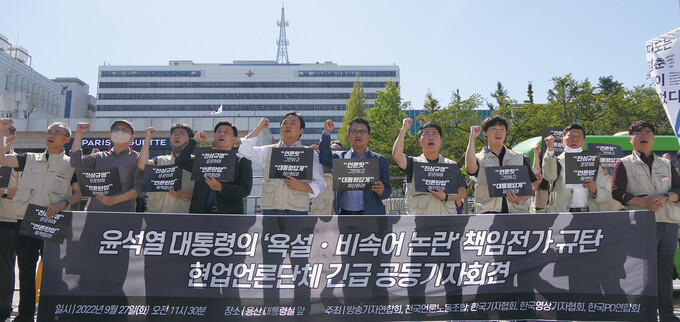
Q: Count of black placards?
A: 12